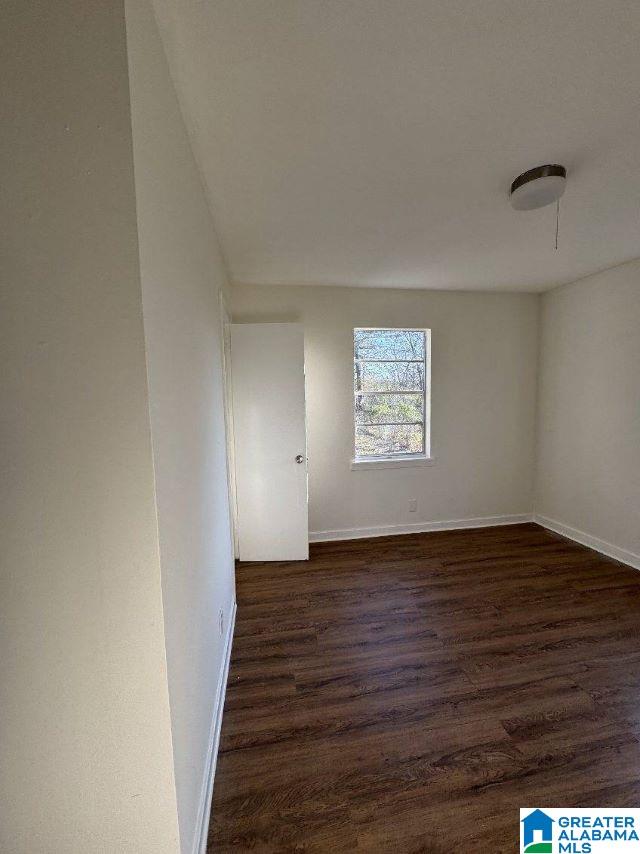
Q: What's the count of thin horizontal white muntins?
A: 3